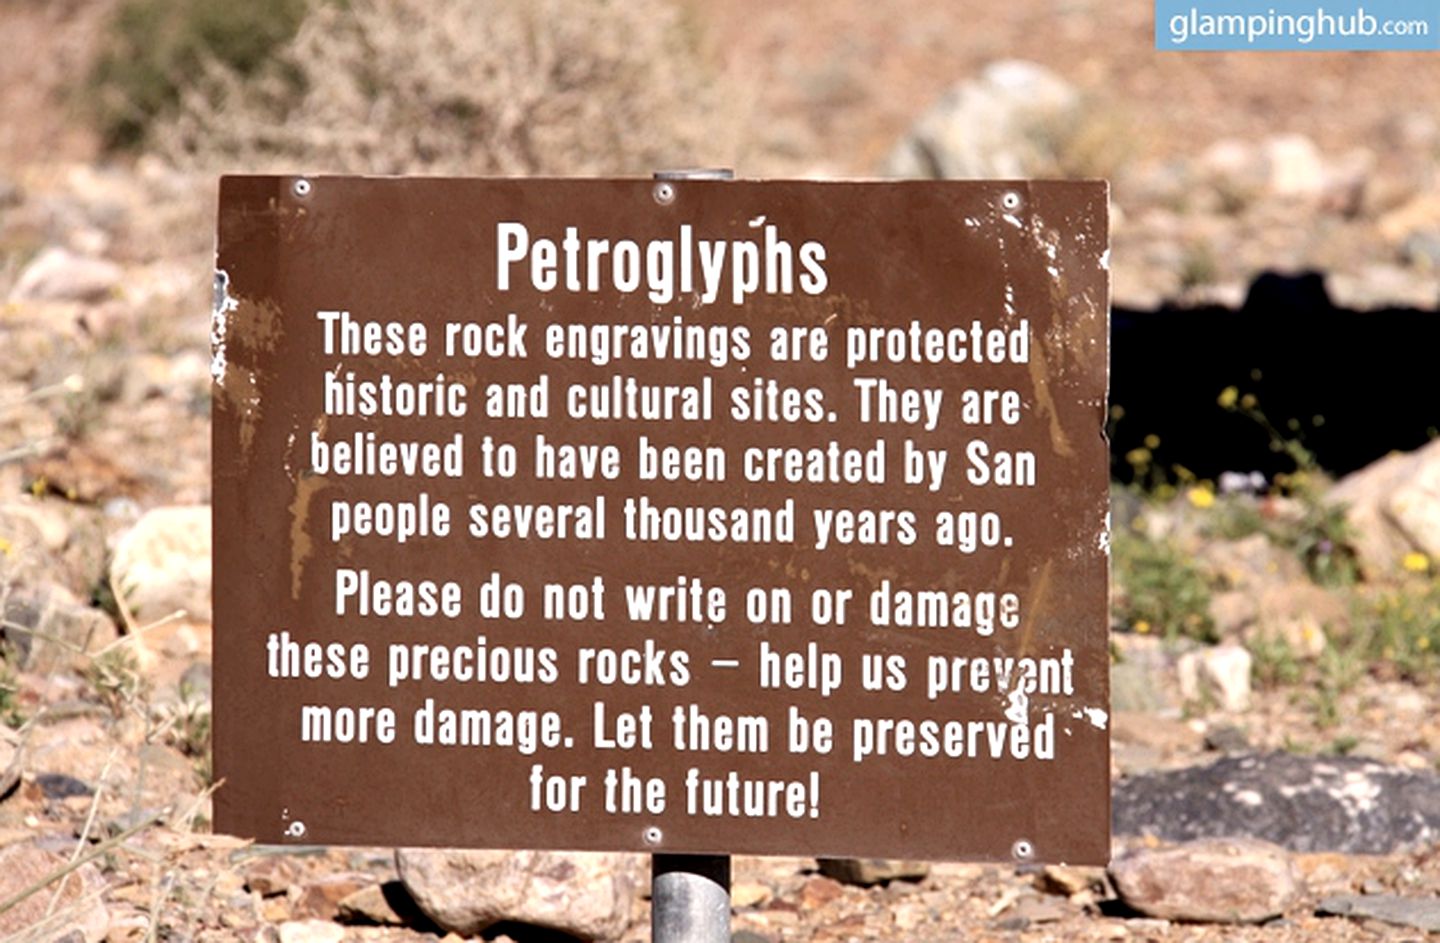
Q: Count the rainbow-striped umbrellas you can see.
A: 0